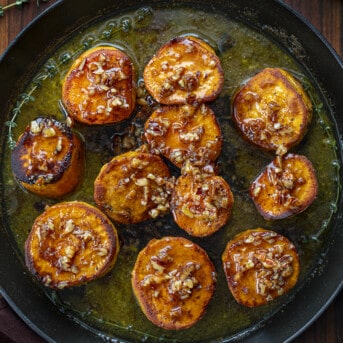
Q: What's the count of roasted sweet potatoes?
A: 11